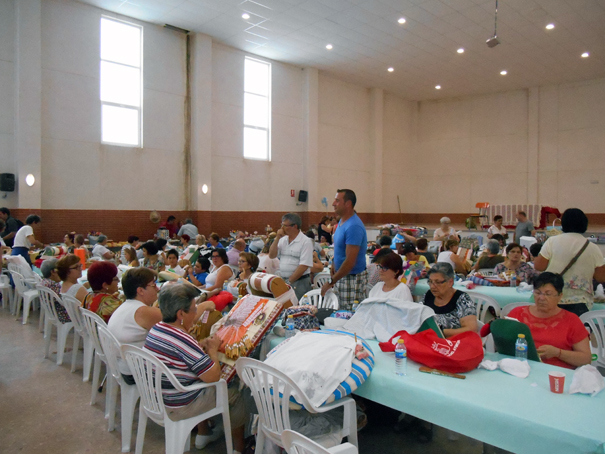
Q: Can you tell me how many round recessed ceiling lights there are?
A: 9